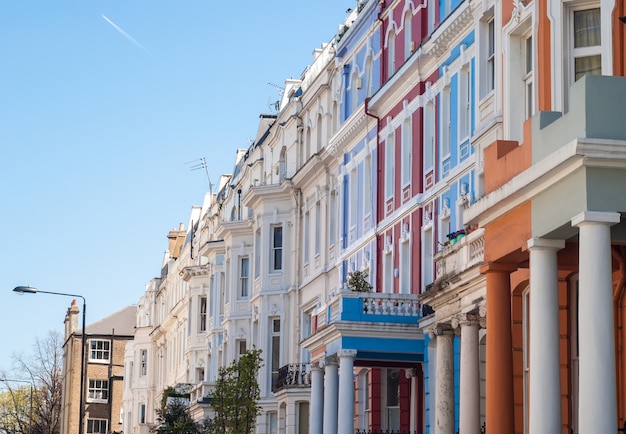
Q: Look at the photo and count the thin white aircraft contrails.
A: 1